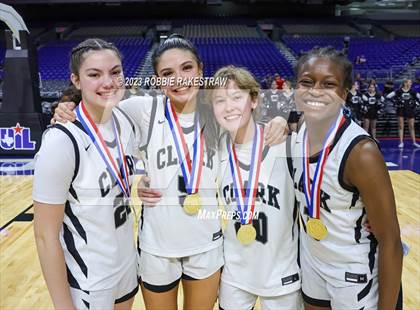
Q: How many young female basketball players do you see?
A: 4